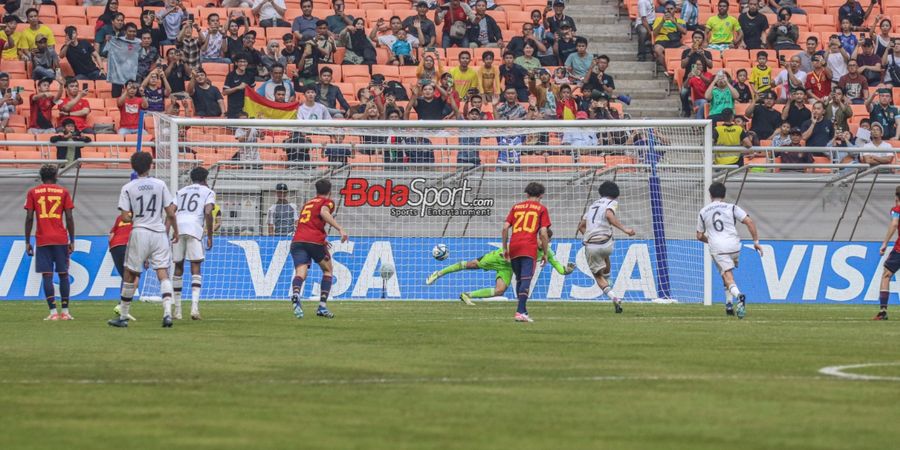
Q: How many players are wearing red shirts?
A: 5